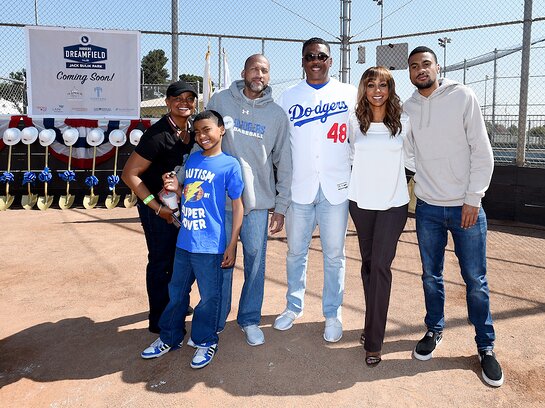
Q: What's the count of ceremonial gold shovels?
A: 7